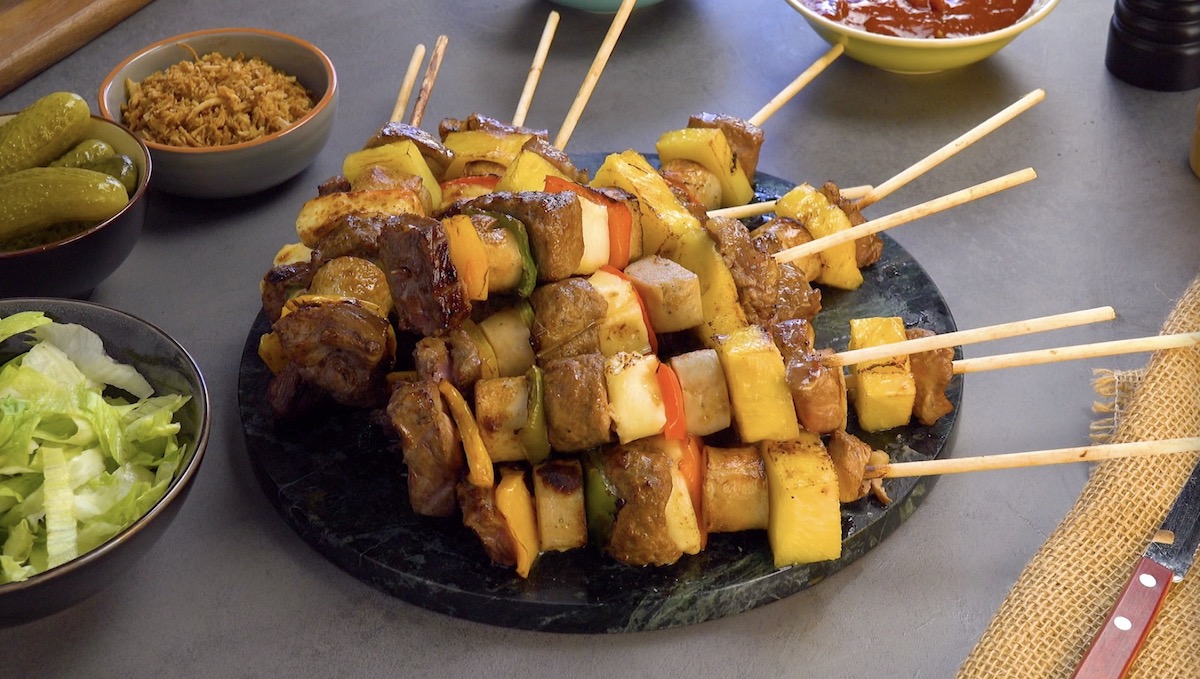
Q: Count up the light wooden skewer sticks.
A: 11